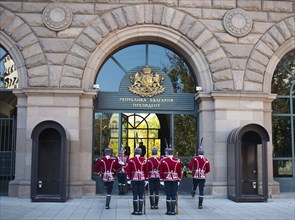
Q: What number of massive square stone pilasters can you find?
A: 2